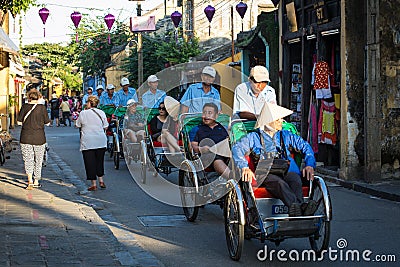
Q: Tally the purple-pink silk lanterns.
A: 6